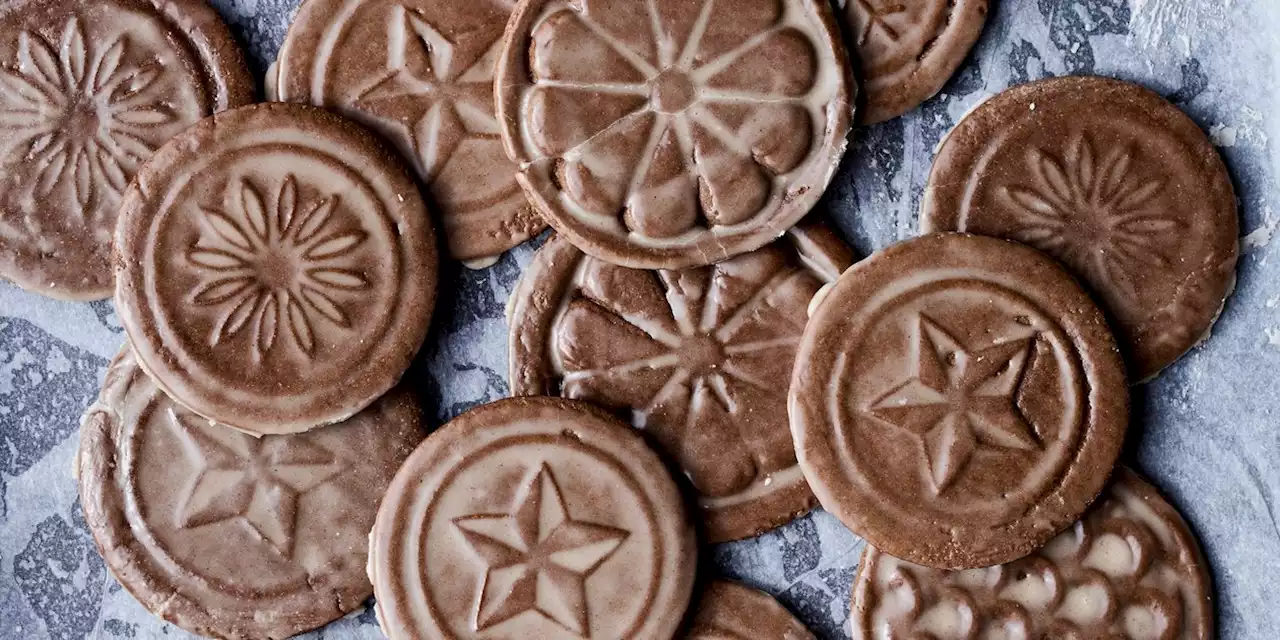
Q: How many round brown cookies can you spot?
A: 12